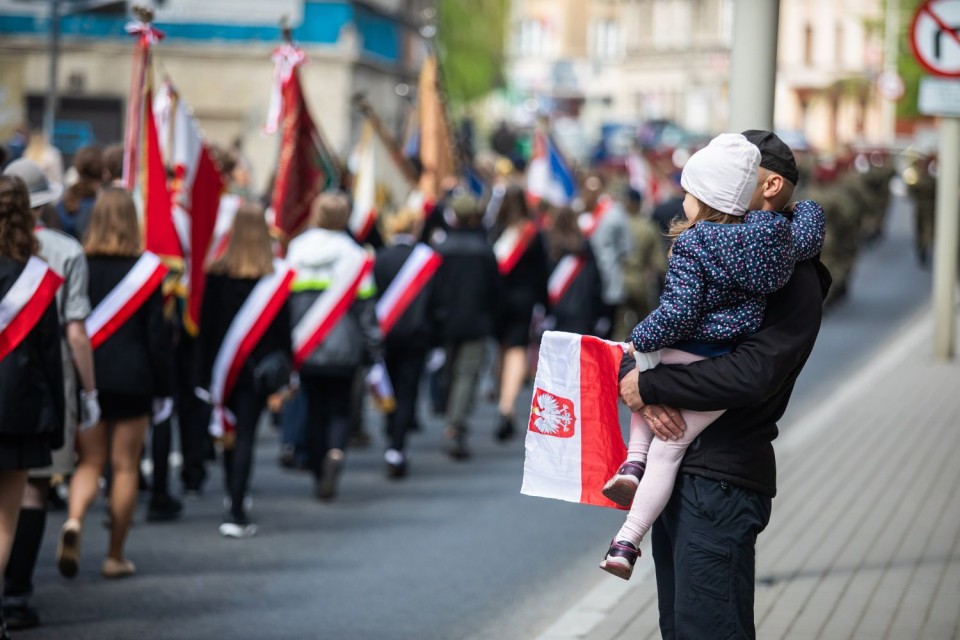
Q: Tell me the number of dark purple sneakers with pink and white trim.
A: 2